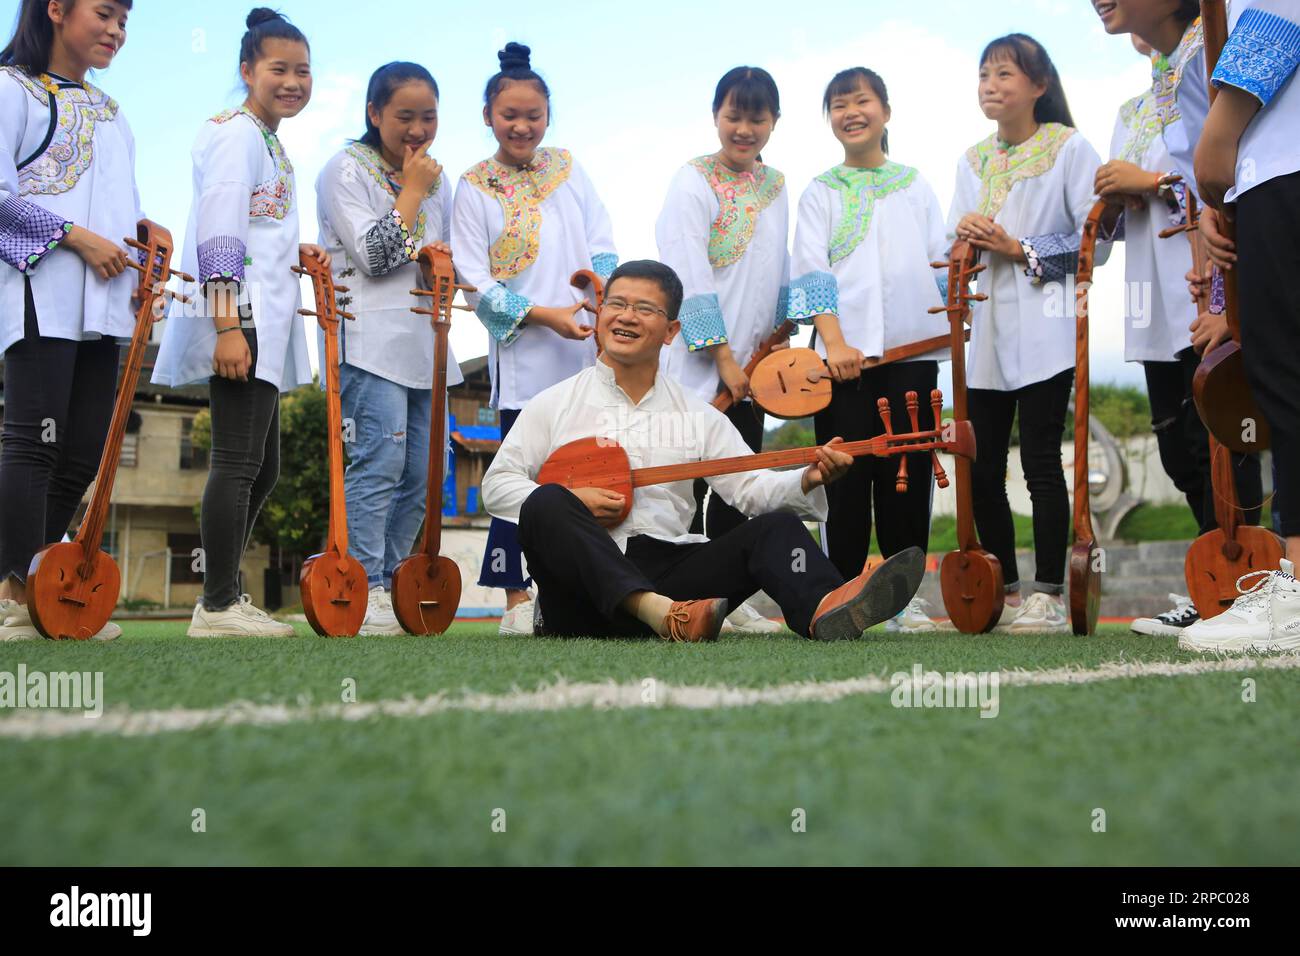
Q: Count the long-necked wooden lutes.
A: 11